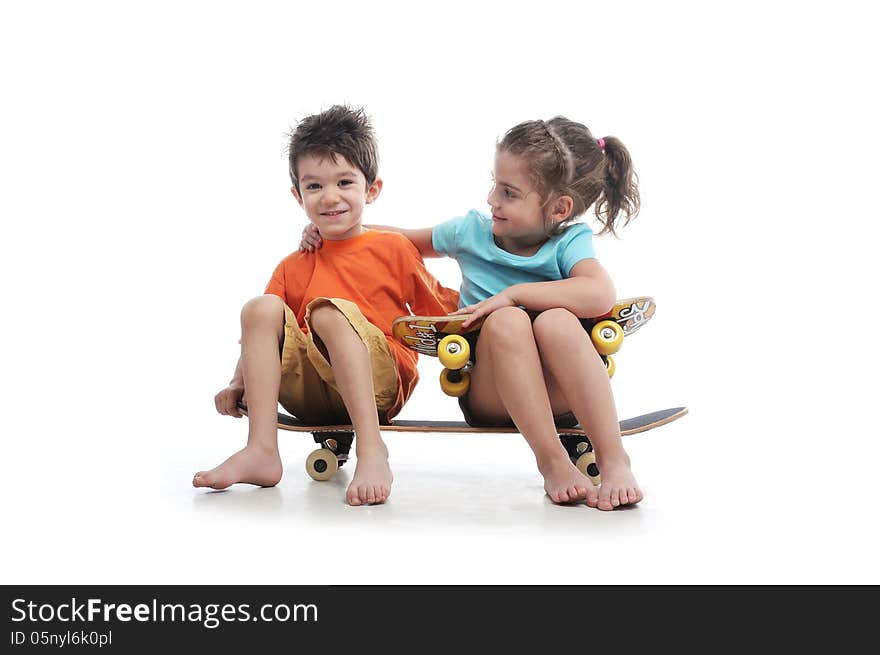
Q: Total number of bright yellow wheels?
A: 4